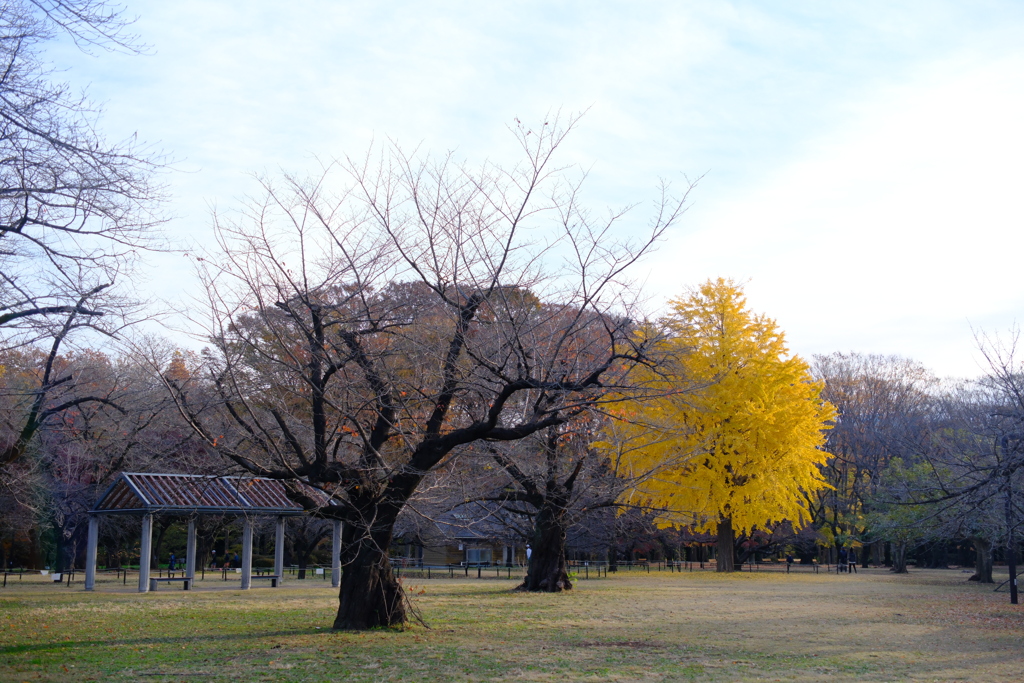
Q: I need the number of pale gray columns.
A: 6